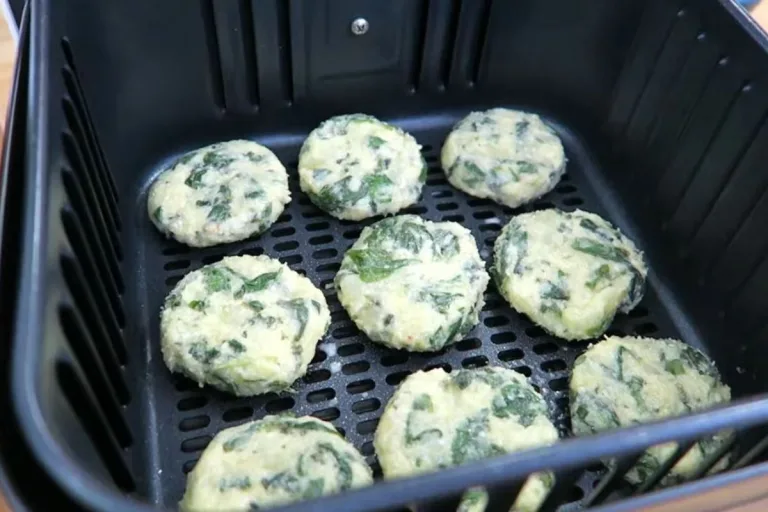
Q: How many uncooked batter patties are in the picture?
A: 9